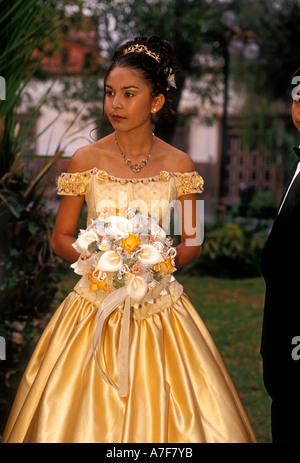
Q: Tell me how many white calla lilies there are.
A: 5